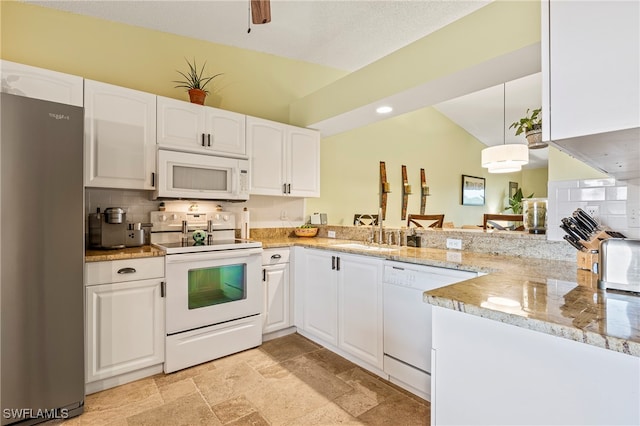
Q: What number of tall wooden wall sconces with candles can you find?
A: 3